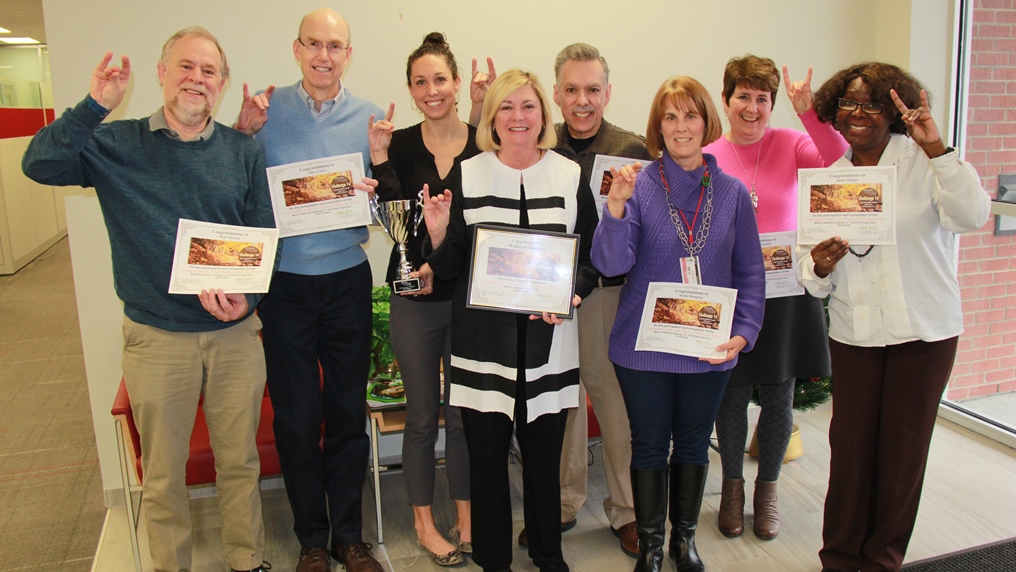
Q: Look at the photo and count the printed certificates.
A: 7